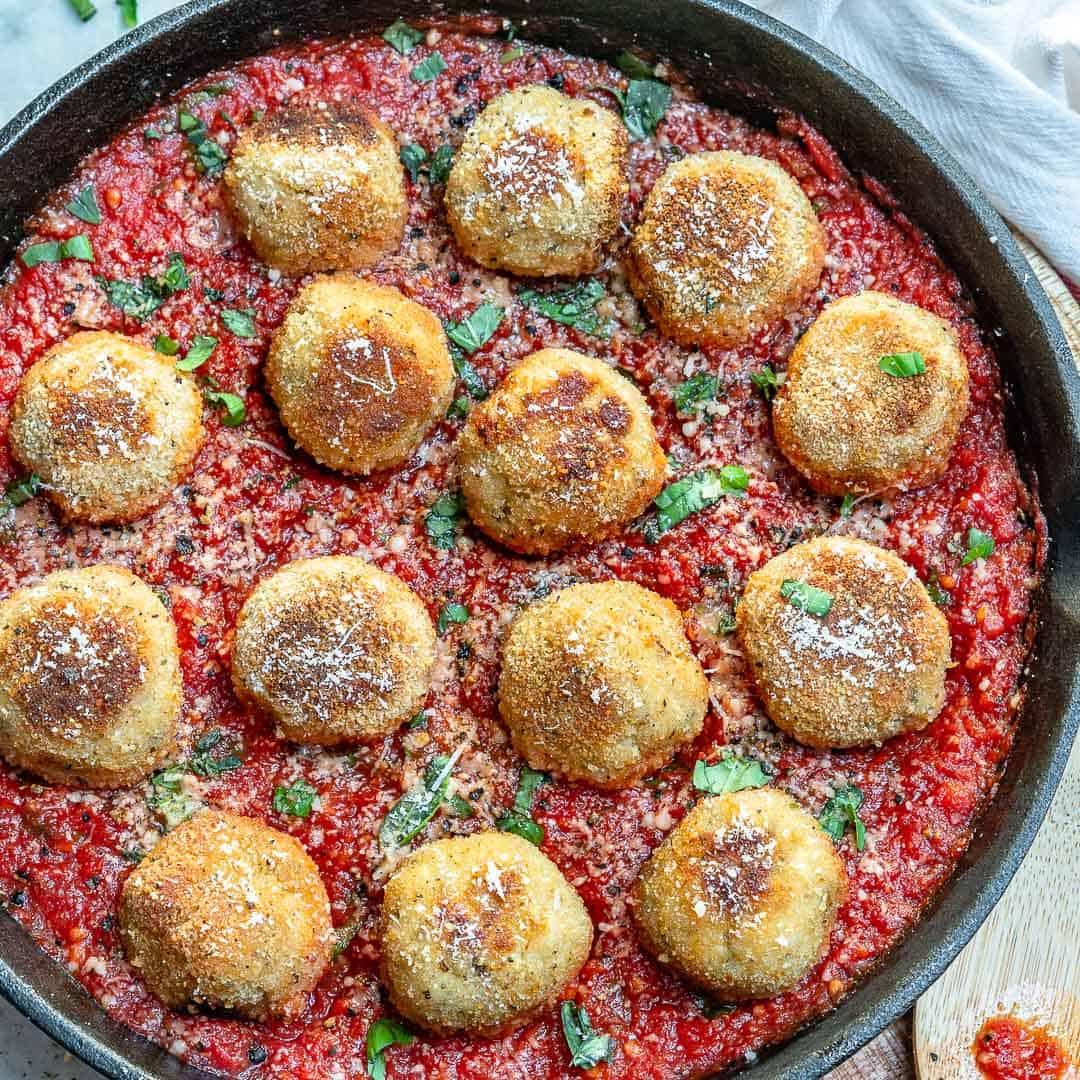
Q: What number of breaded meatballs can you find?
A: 14